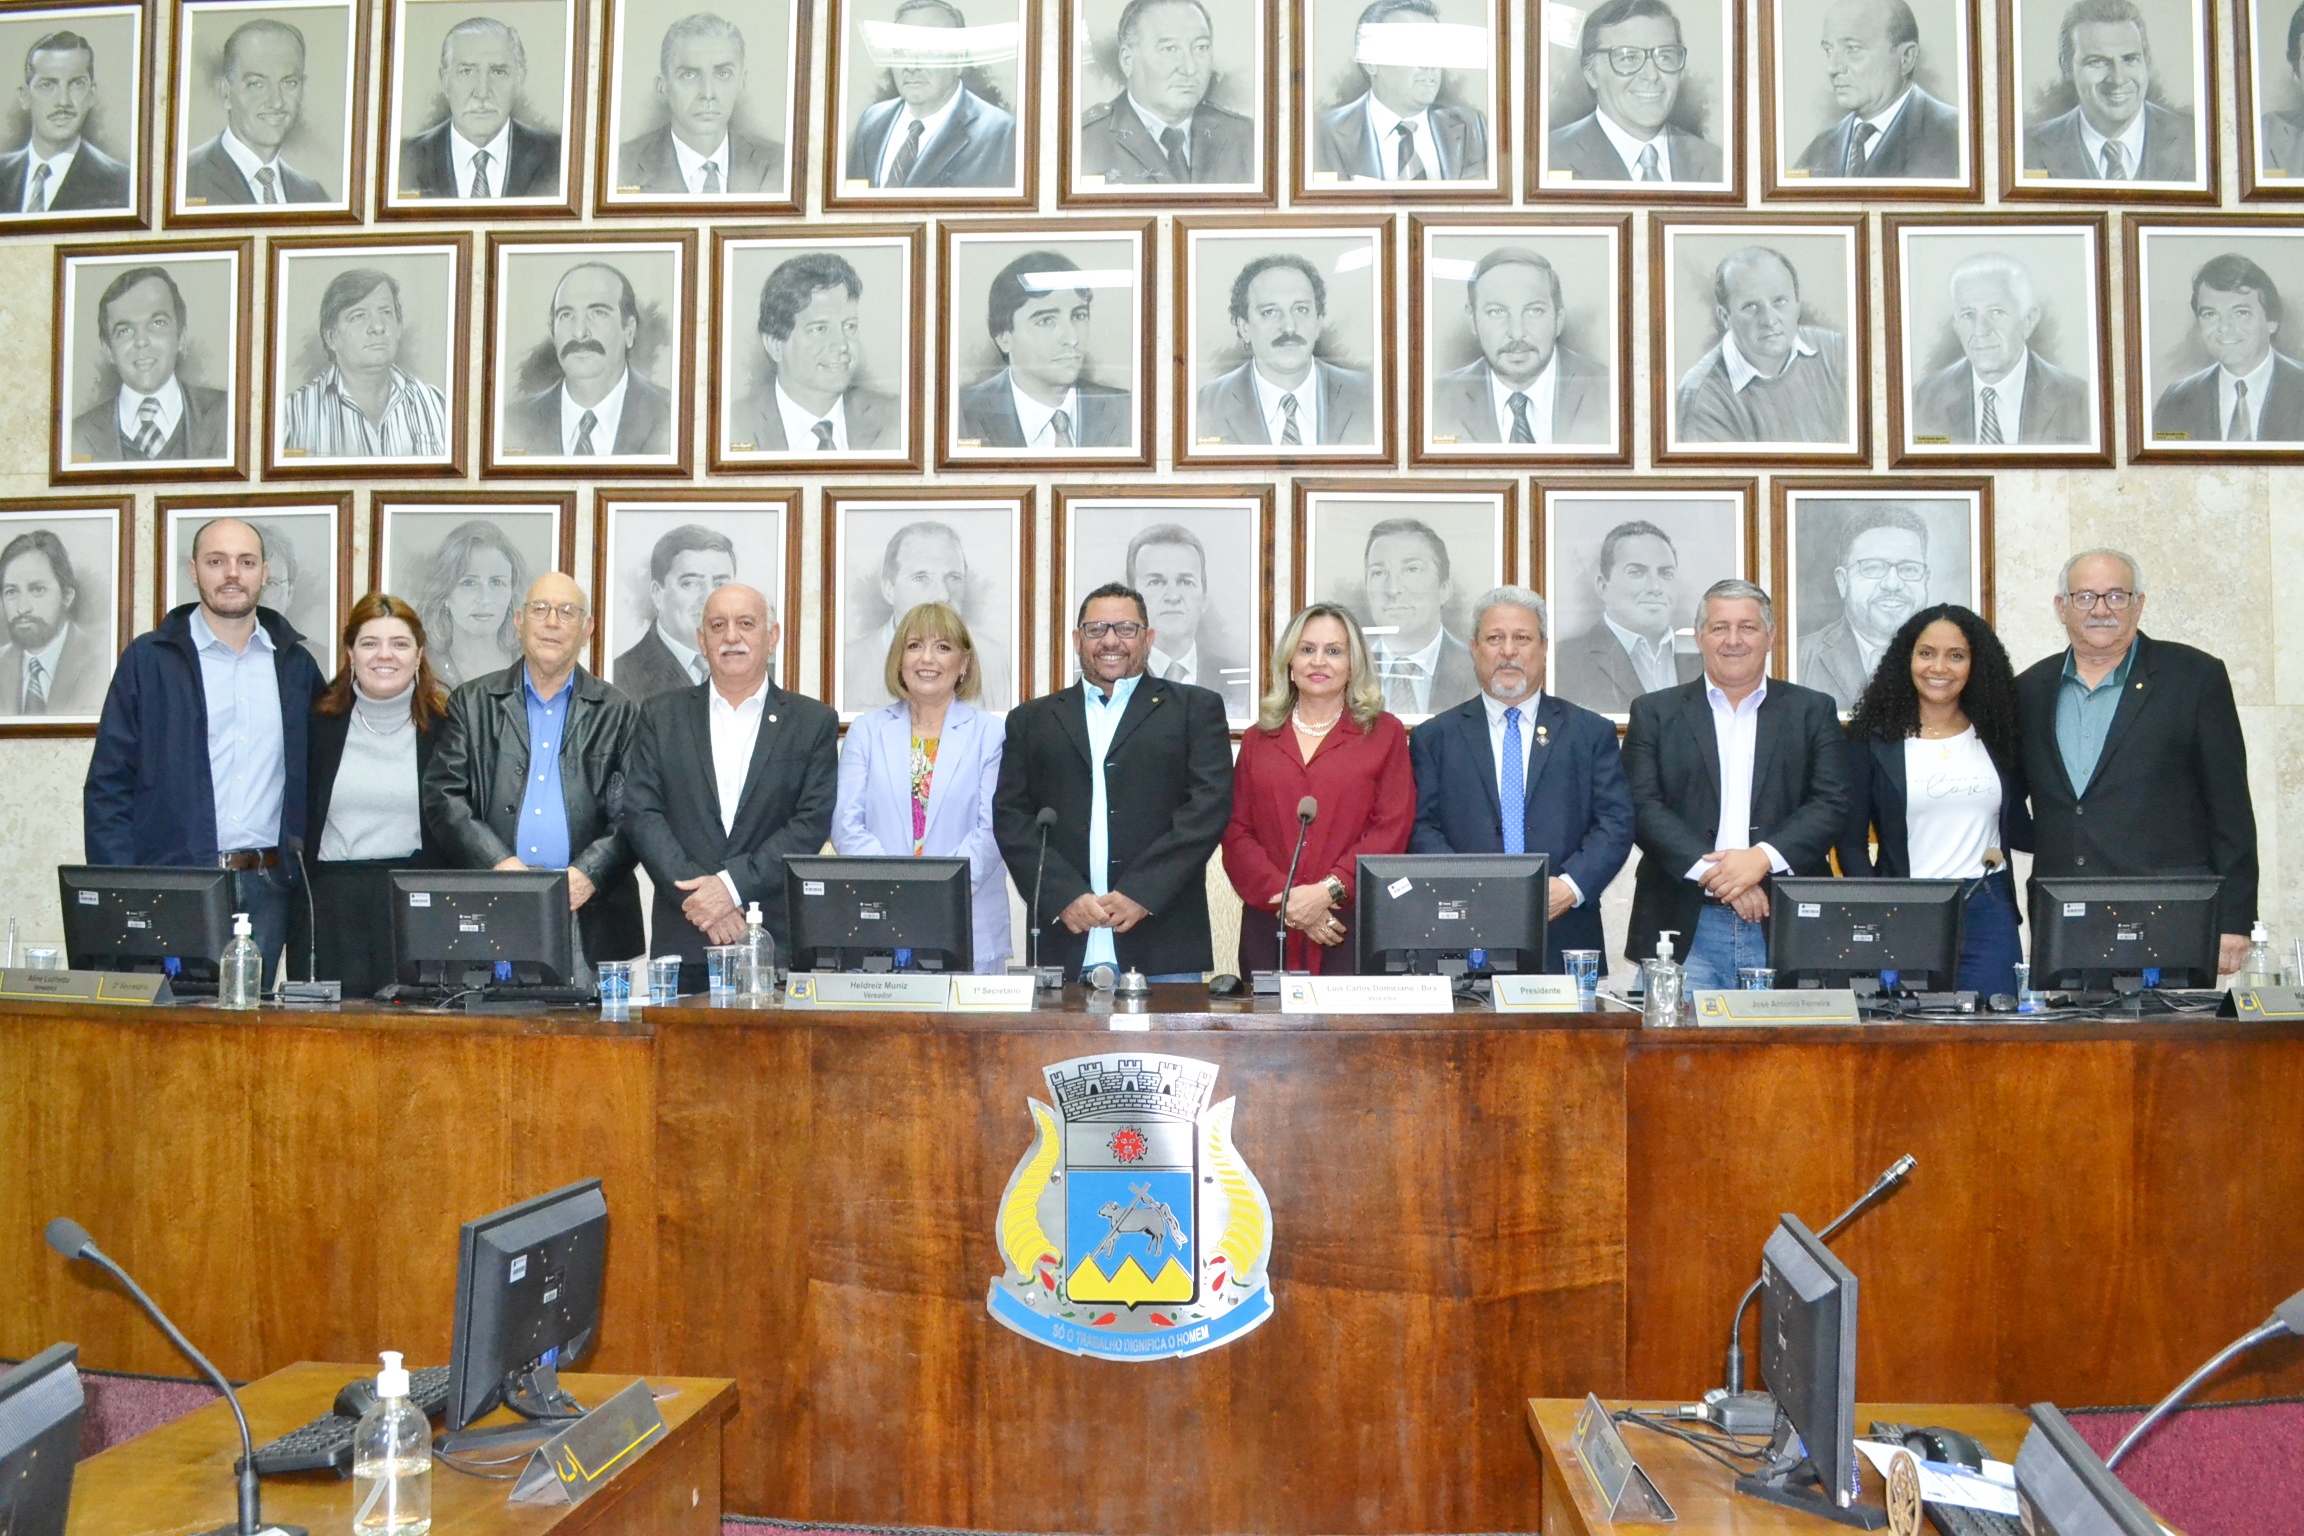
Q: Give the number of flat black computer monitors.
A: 10